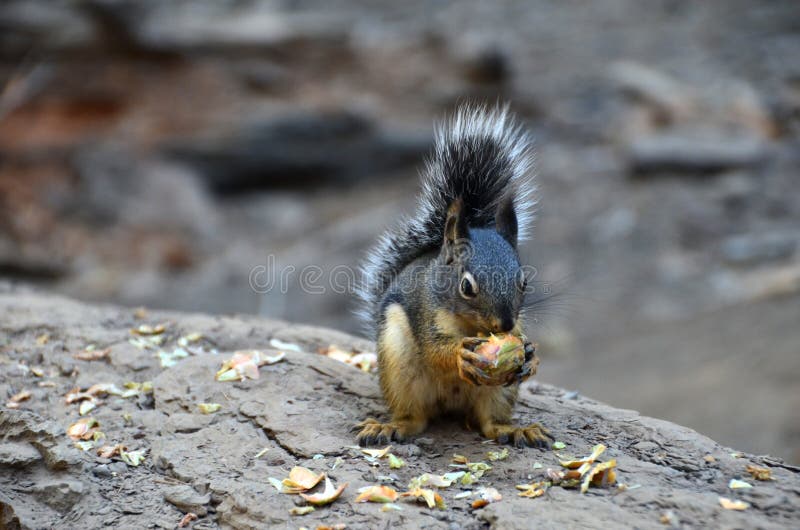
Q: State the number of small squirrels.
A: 1